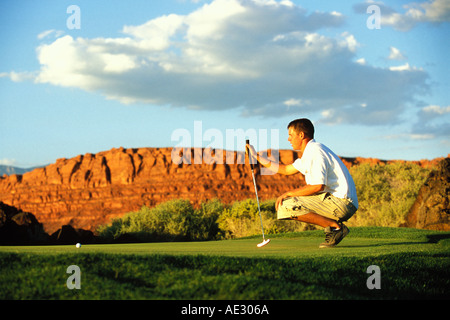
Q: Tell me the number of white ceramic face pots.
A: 0